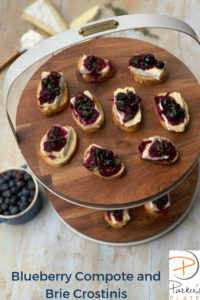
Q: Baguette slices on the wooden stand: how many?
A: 11